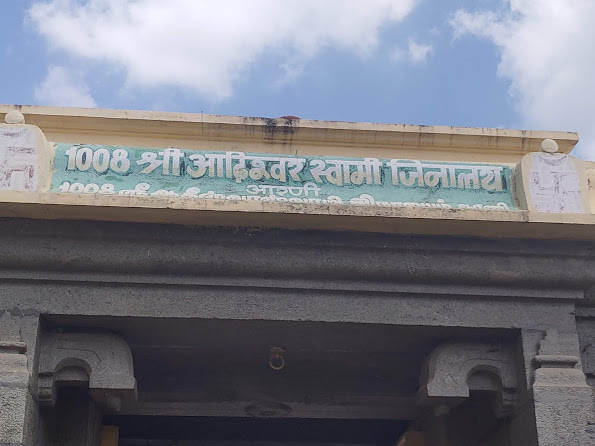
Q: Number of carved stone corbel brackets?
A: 2